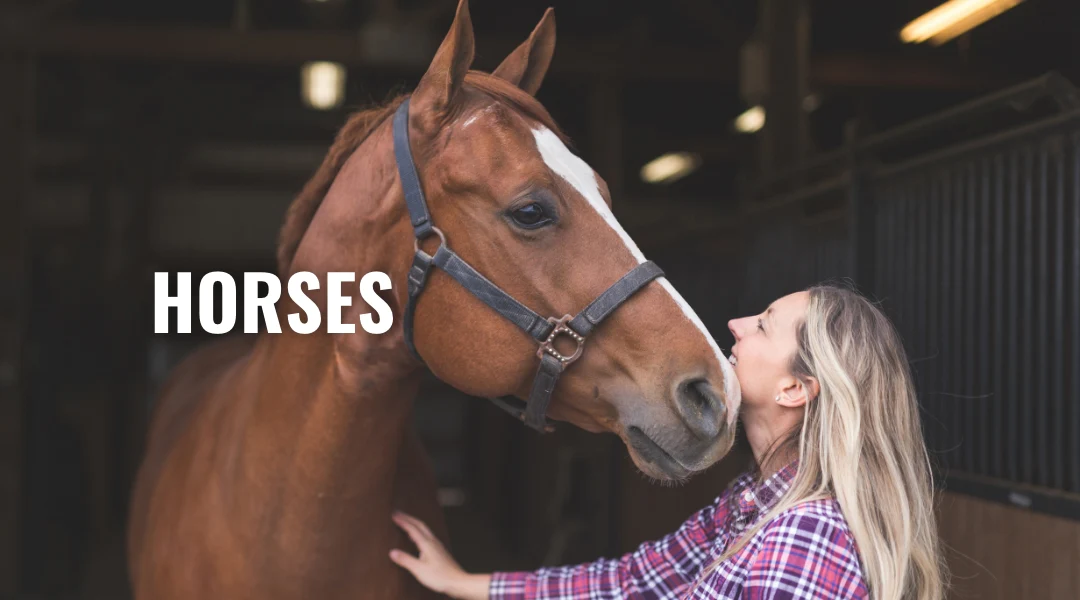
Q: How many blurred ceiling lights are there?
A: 4